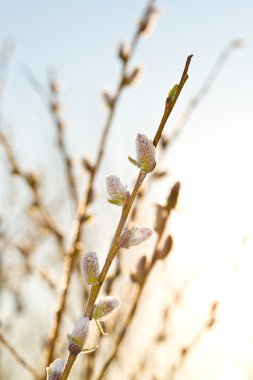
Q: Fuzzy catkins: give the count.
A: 7